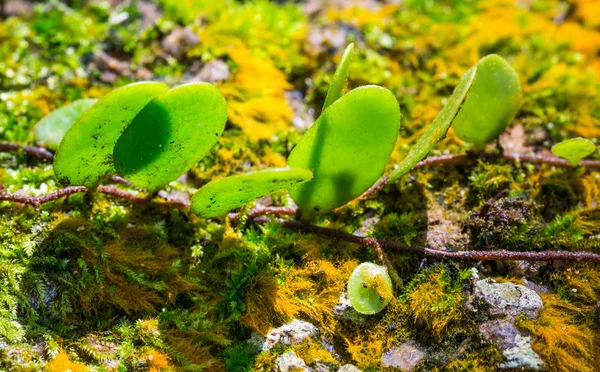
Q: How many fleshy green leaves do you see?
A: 10